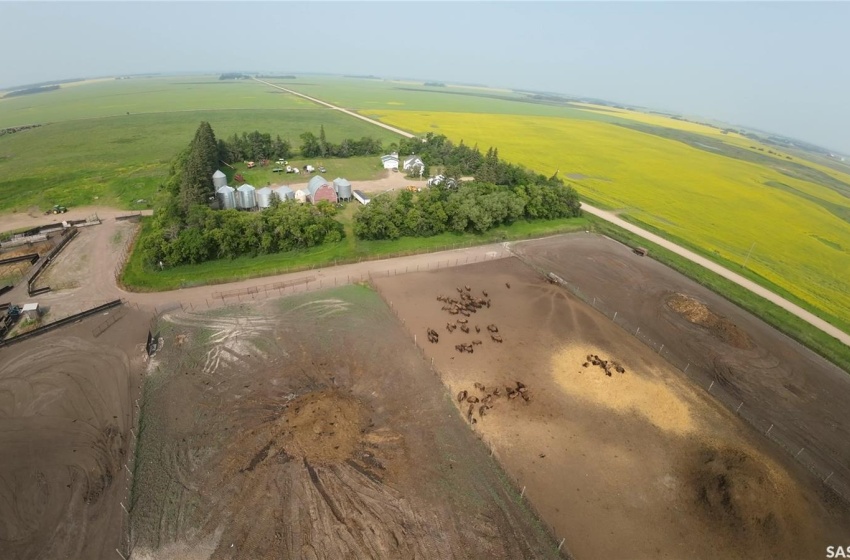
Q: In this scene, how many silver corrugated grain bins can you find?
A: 7